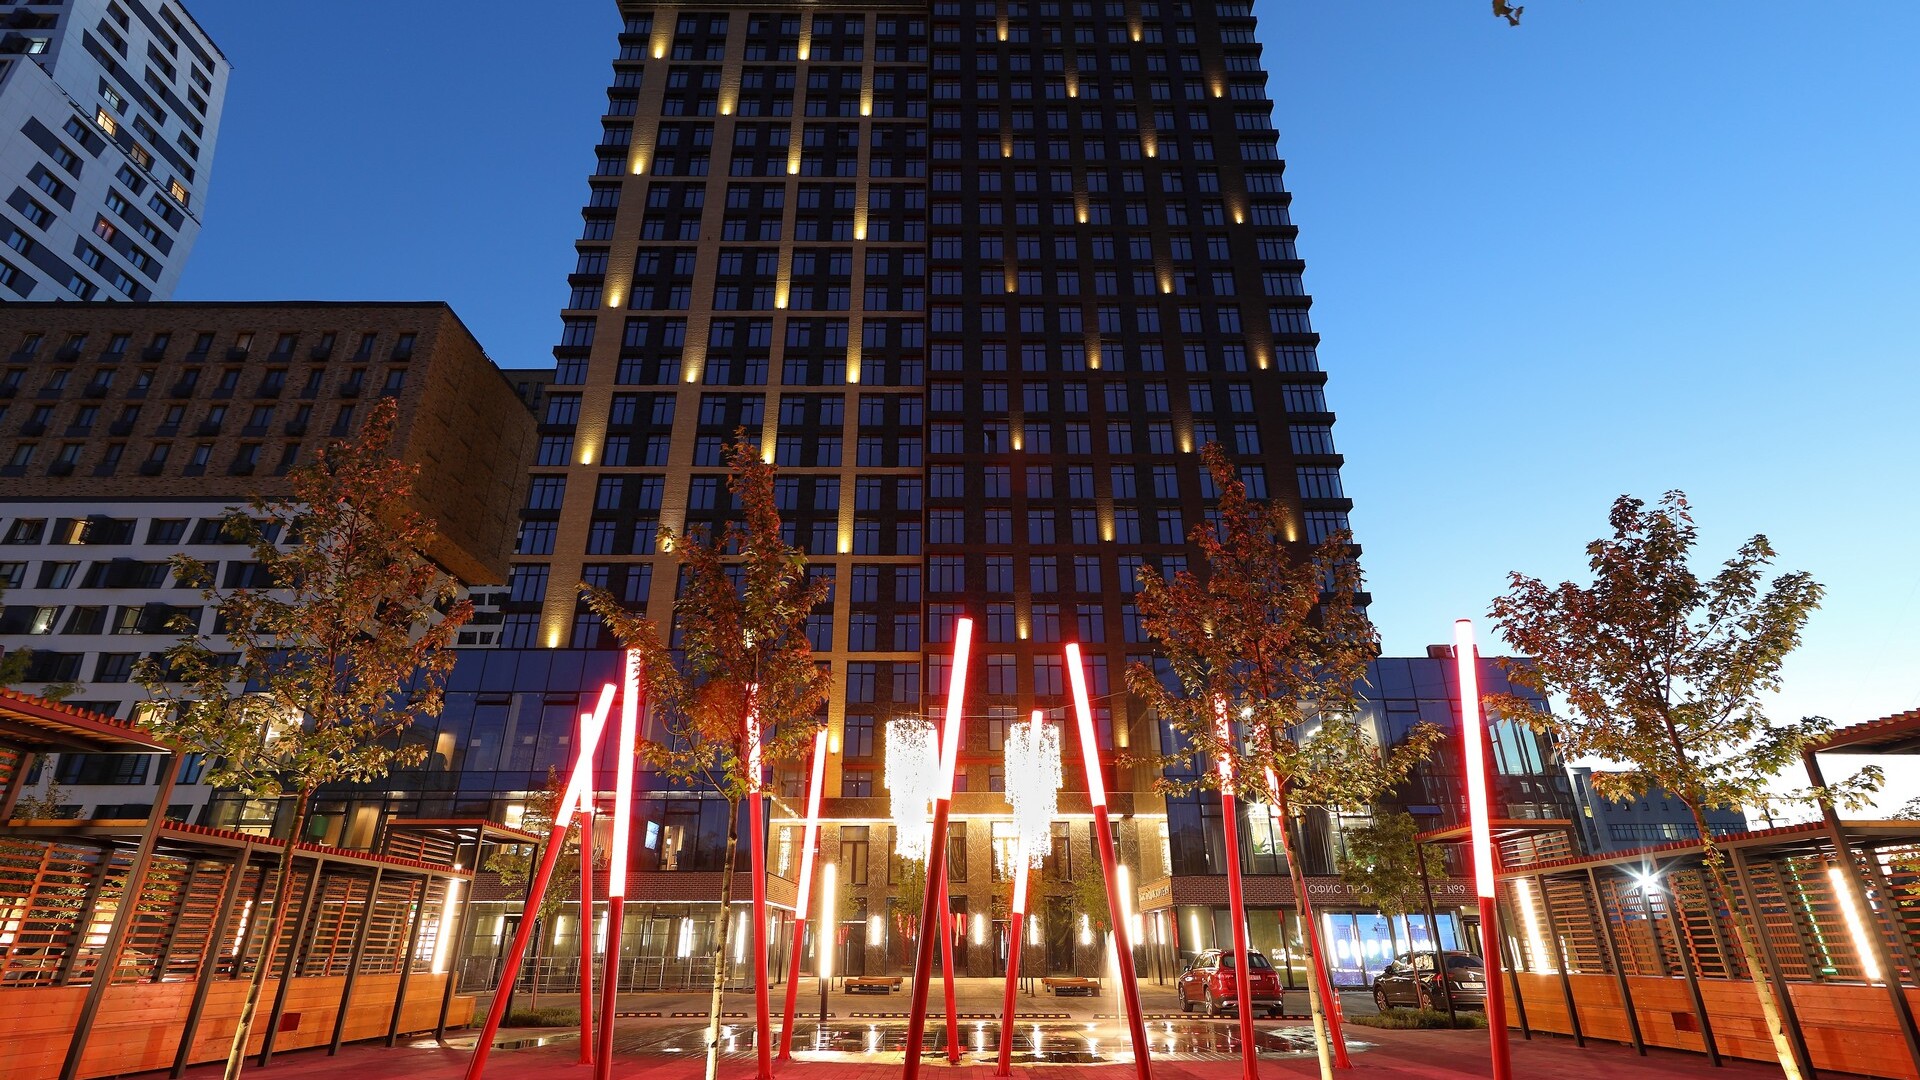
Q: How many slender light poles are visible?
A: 12